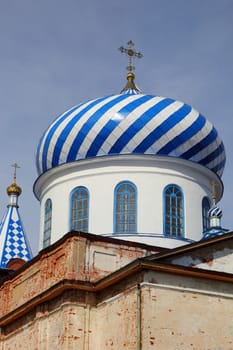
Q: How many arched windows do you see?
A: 5